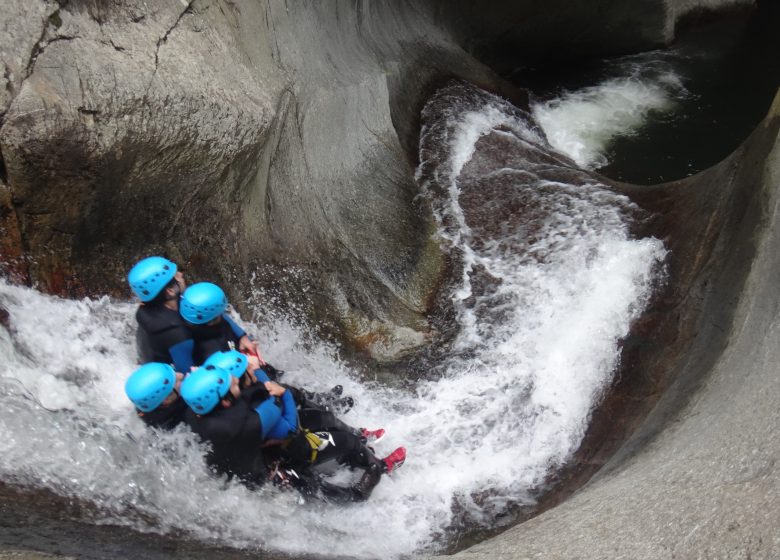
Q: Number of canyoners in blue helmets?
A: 5